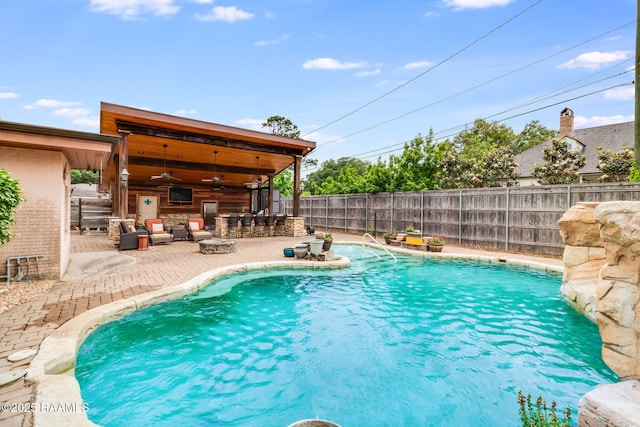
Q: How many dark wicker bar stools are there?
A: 5